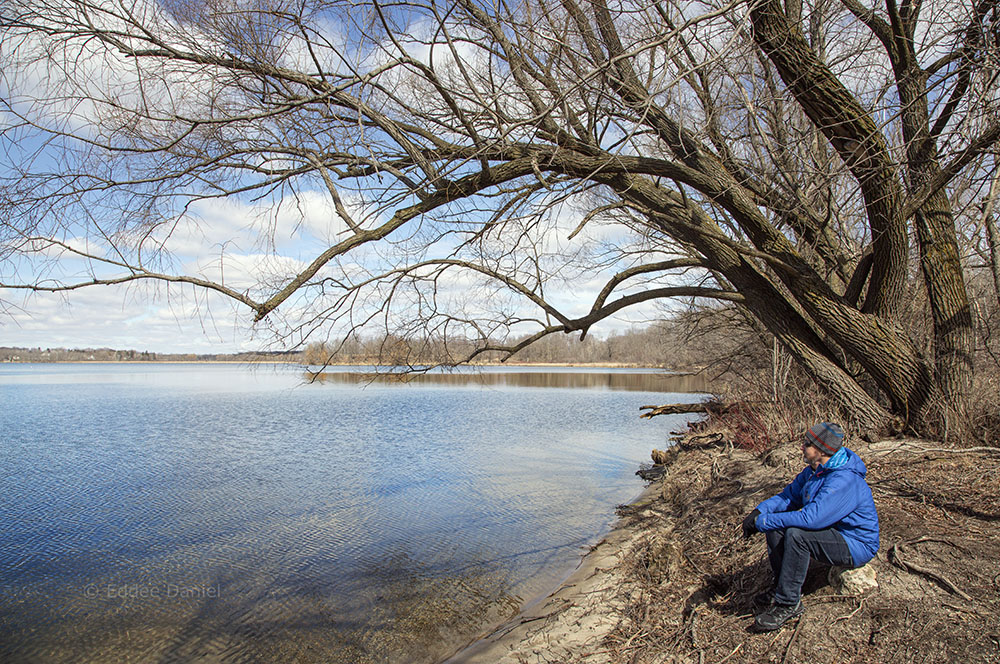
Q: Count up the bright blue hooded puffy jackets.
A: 1